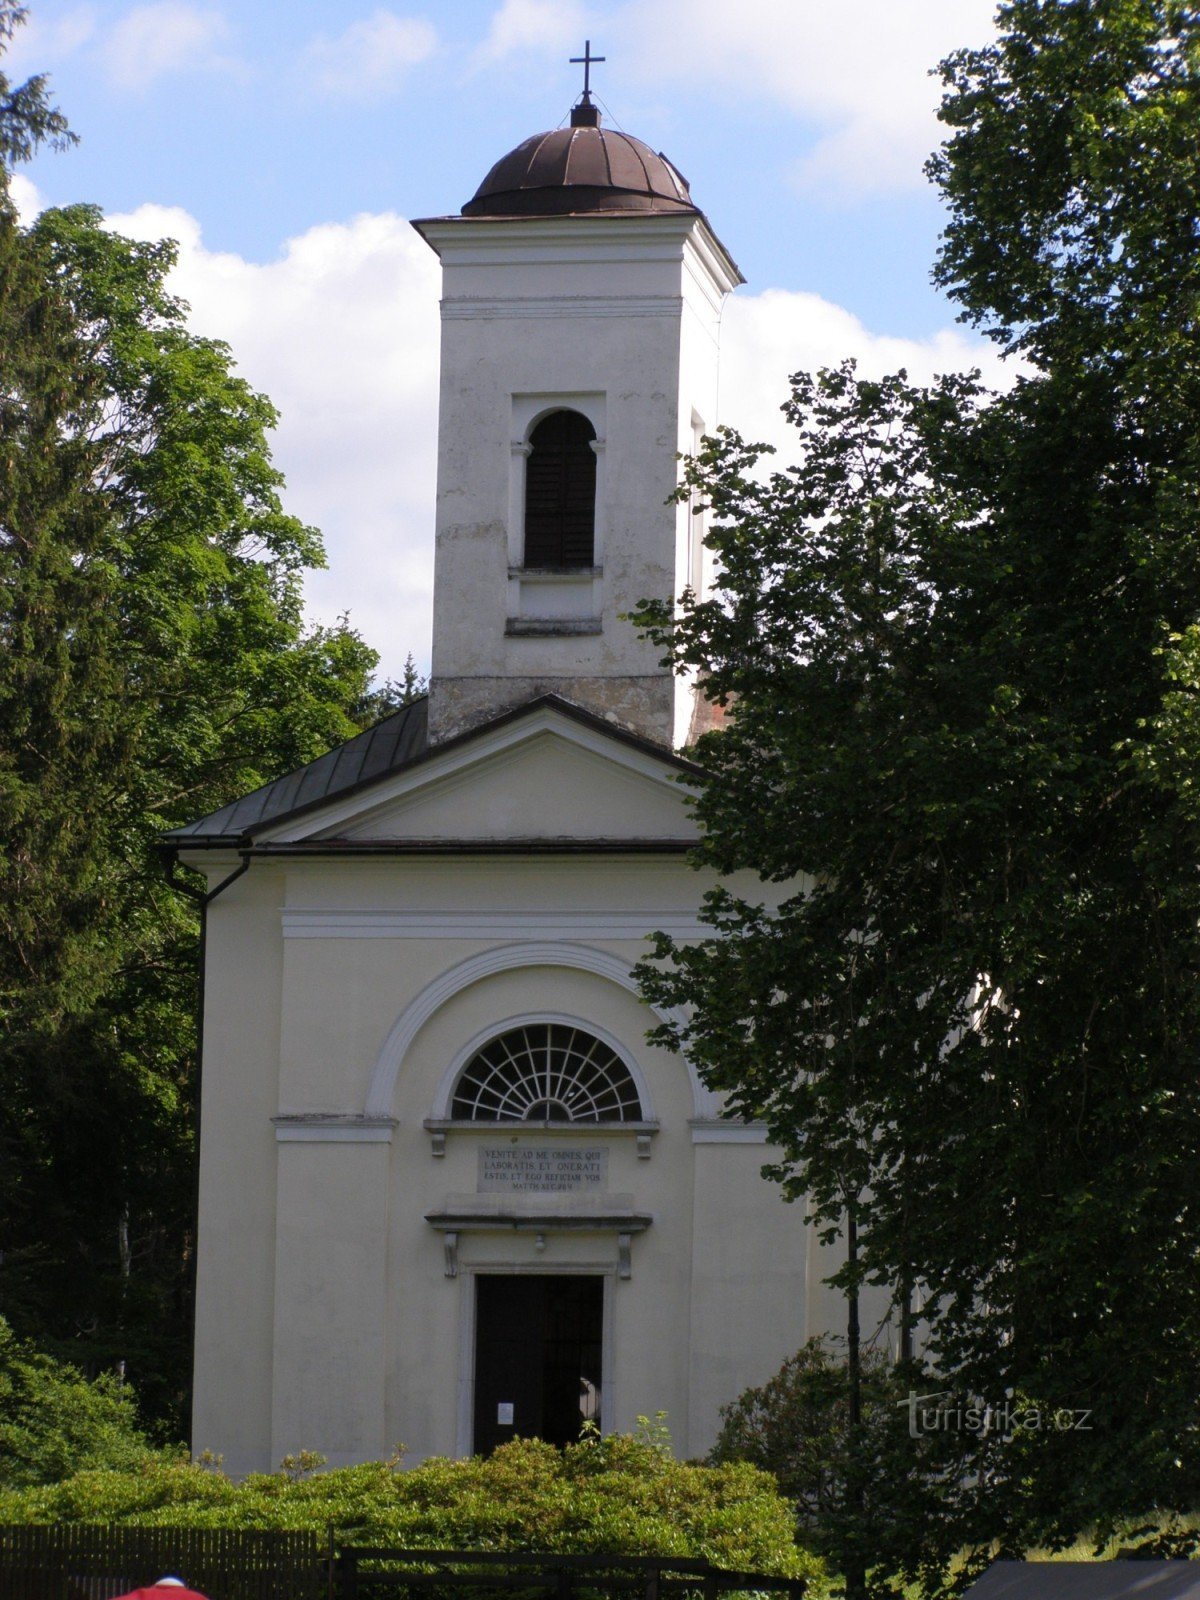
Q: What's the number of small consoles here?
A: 4